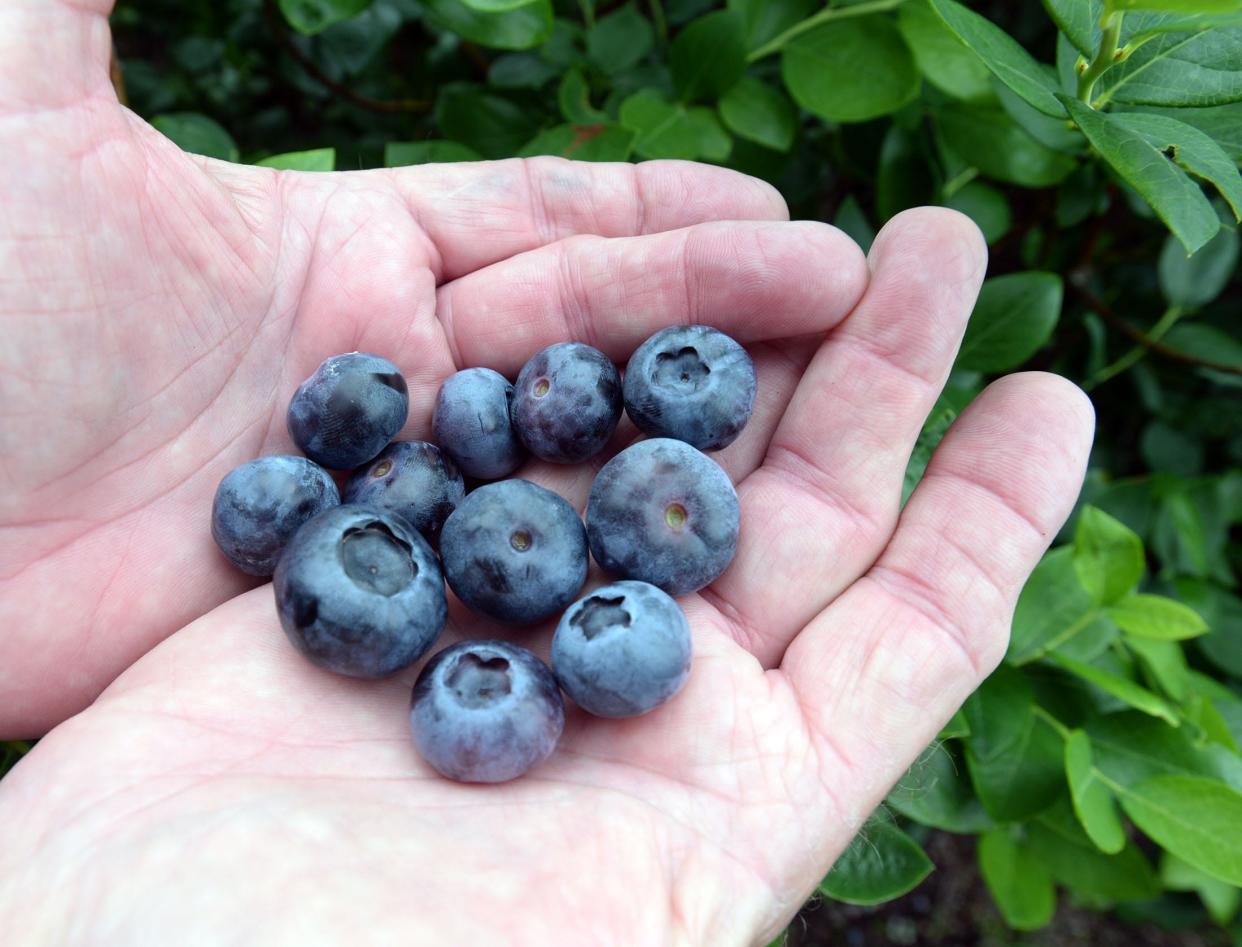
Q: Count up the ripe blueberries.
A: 11